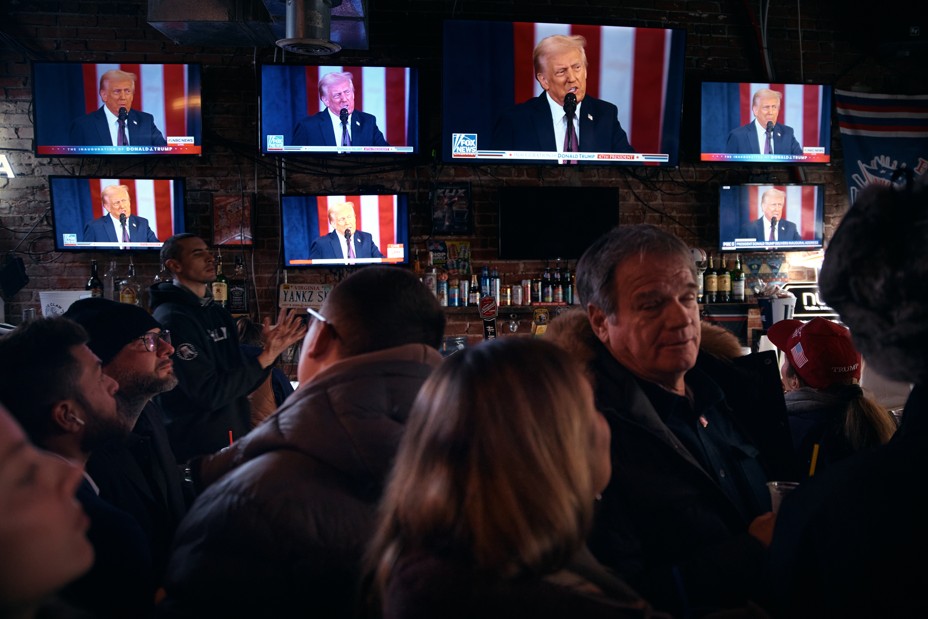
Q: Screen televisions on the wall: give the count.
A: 8